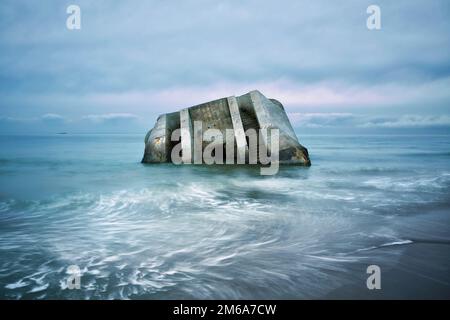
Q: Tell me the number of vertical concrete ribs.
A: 2